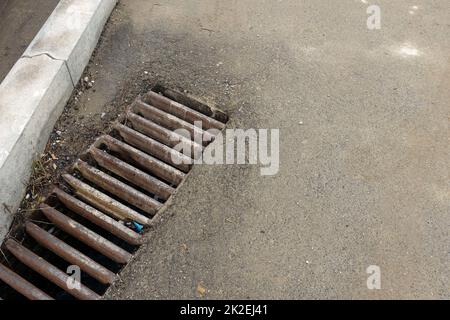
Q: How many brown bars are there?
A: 13